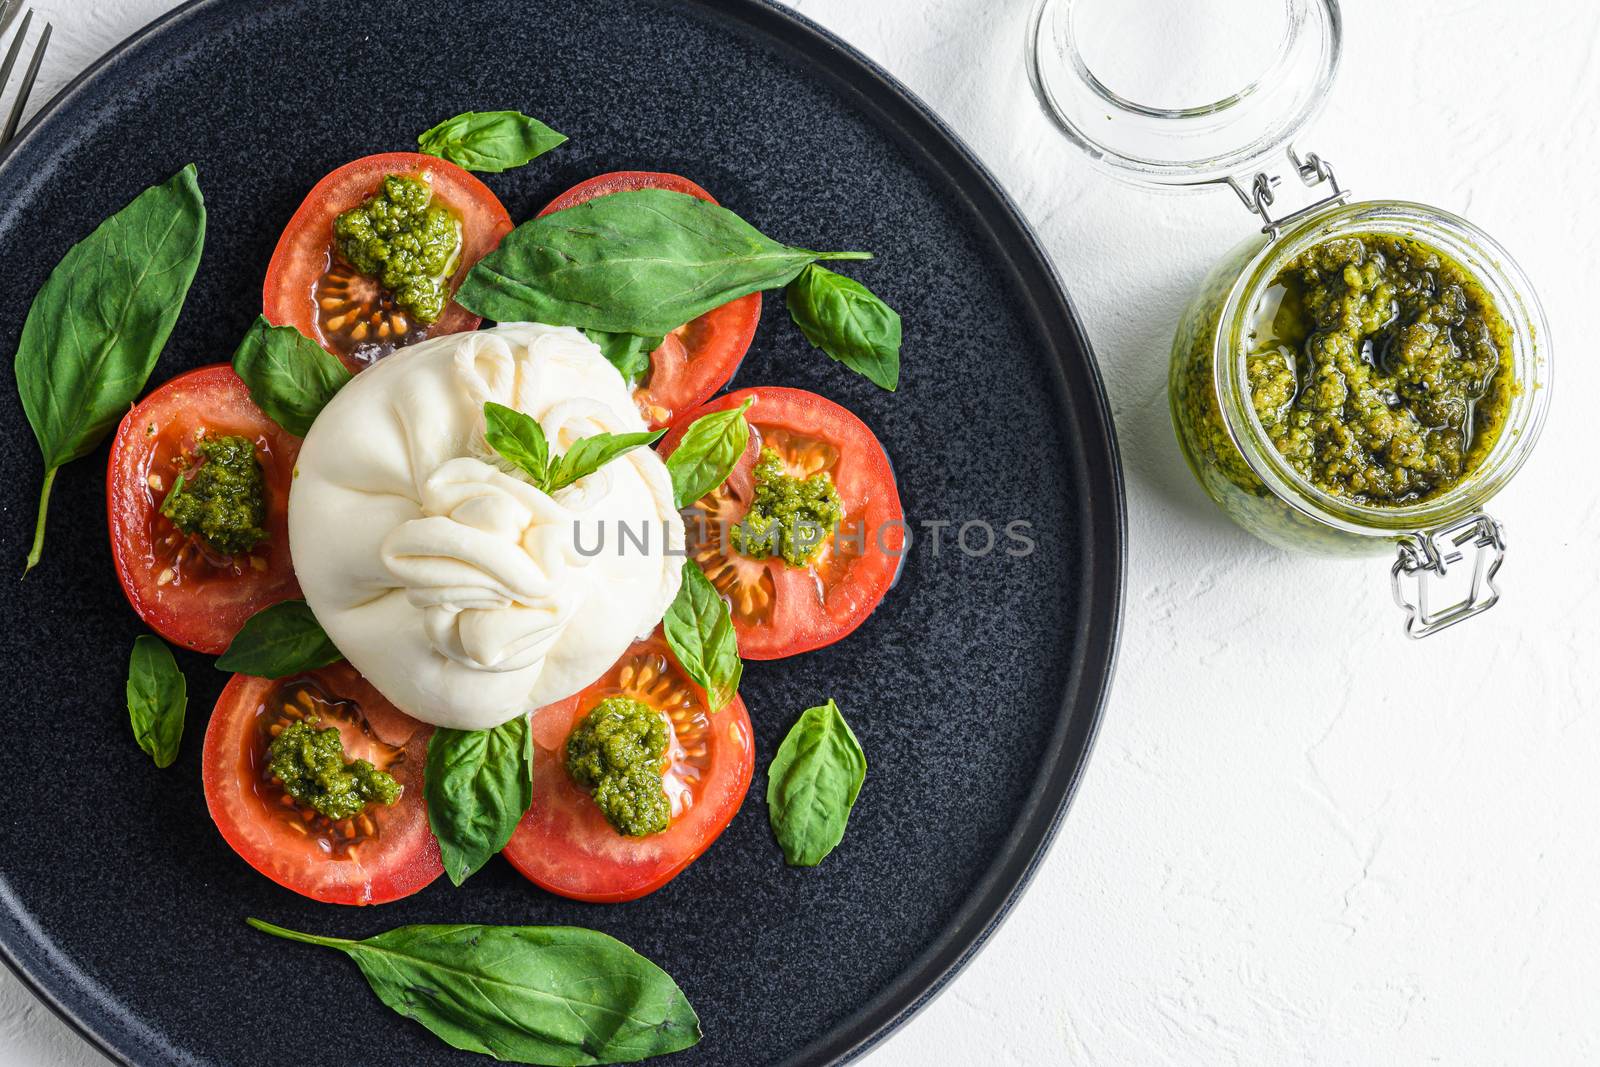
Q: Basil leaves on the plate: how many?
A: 15